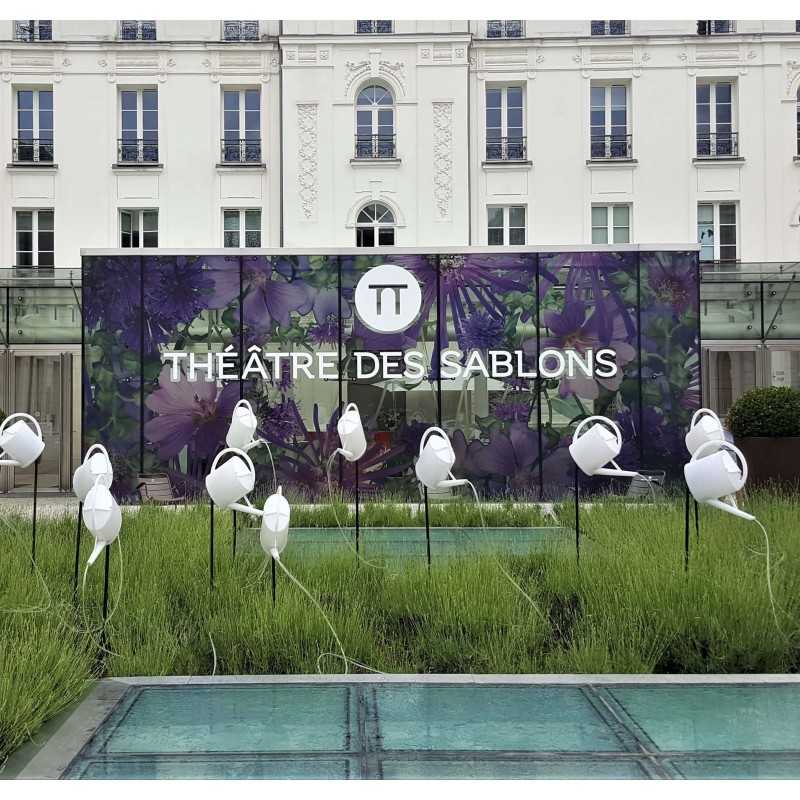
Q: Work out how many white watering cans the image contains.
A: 11